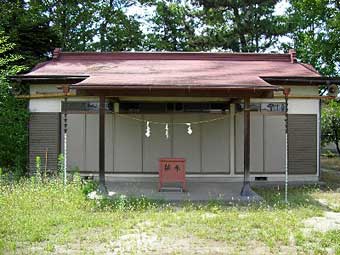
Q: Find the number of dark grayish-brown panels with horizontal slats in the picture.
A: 2